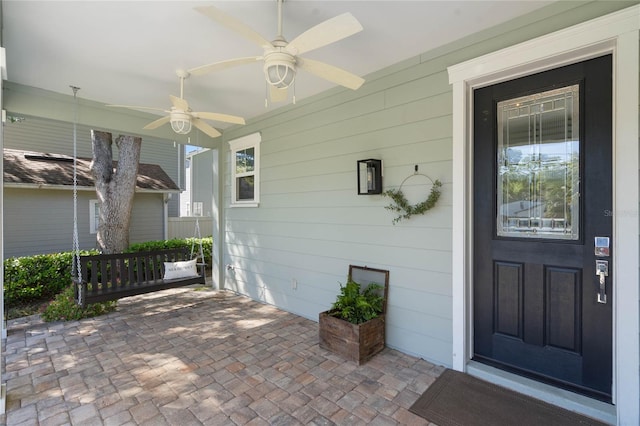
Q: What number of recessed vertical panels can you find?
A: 2